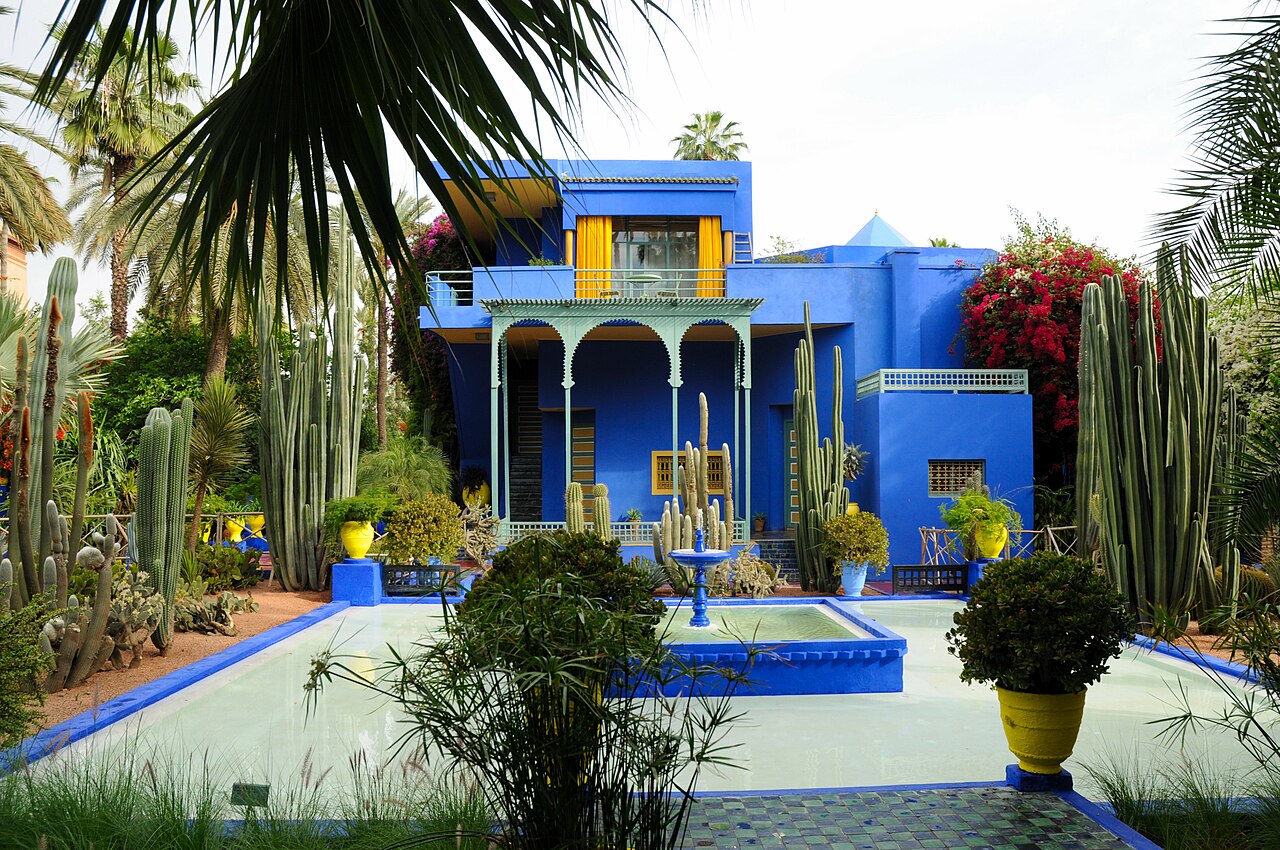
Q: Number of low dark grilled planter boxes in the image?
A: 2